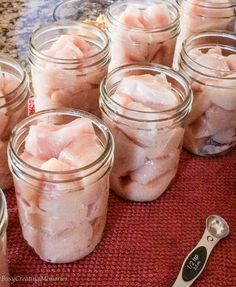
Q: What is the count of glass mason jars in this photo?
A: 8